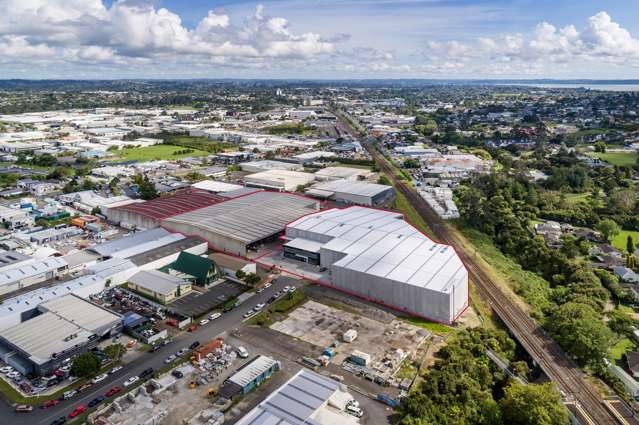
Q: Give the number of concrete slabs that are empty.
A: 1